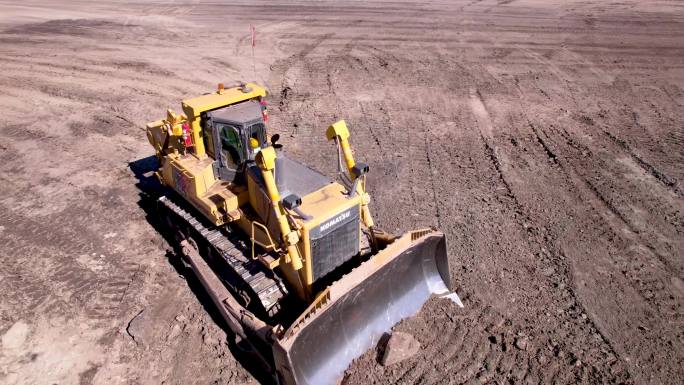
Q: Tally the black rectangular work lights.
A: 2